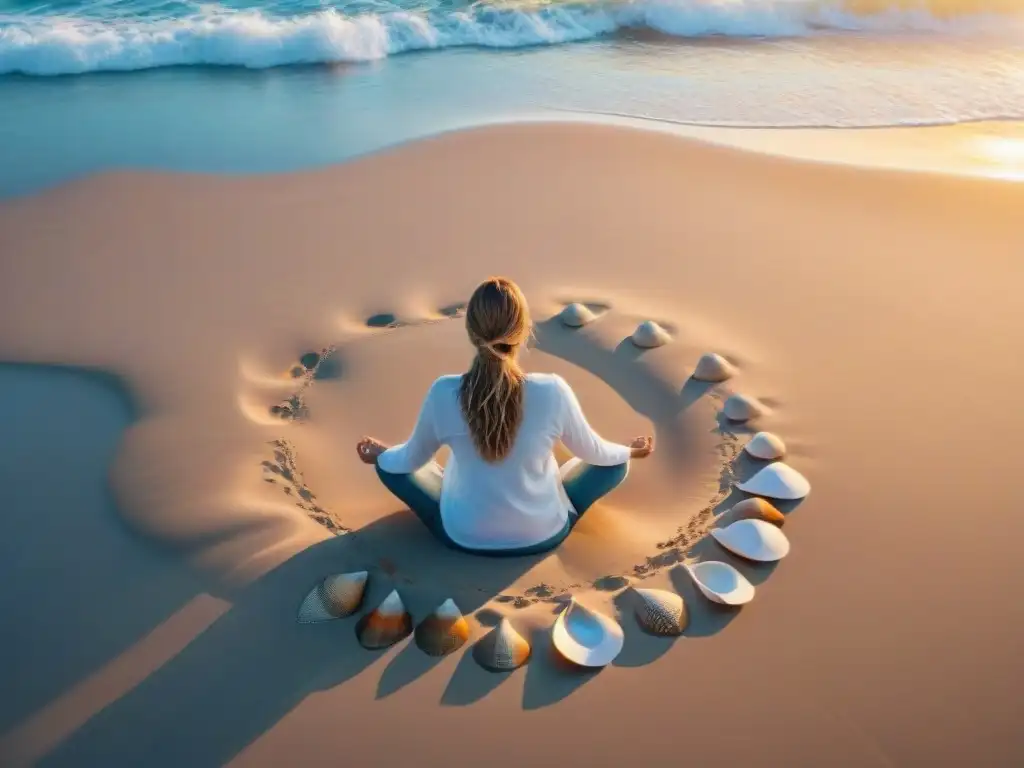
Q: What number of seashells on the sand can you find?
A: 15